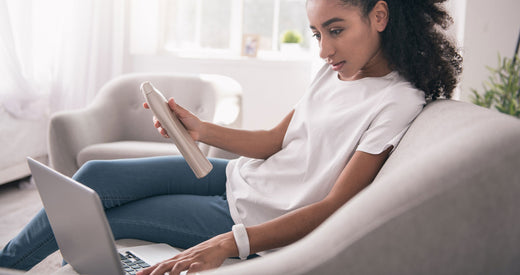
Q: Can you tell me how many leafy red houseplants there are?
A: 0